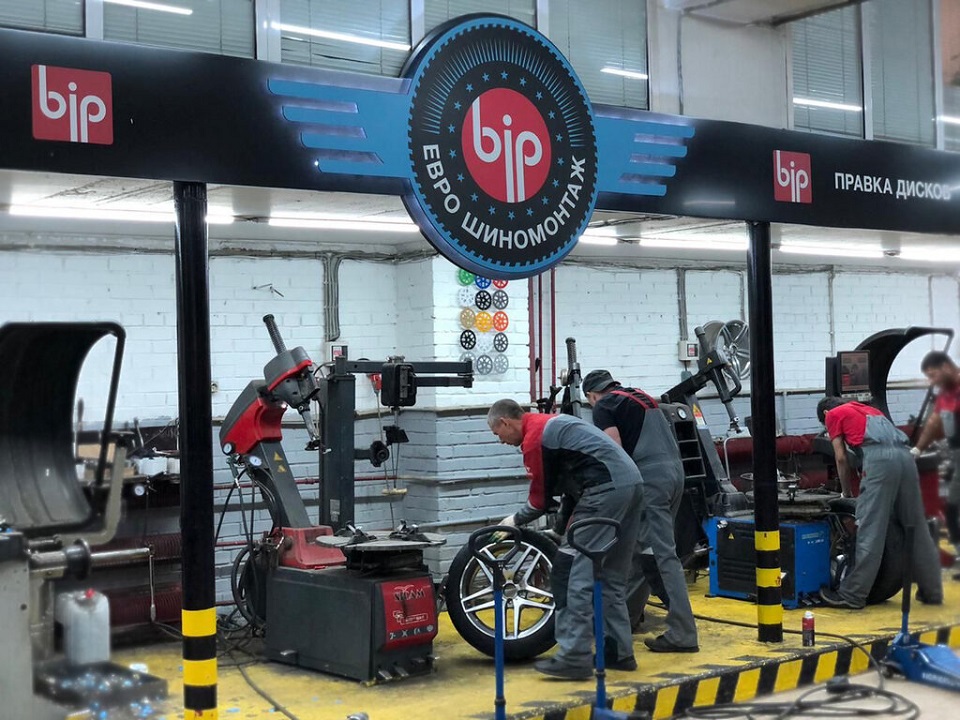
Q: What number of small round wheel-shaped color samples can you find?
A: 15